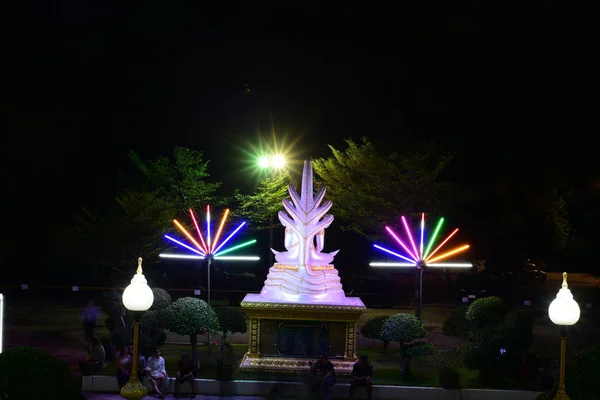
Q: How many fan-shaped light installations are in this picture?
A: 2